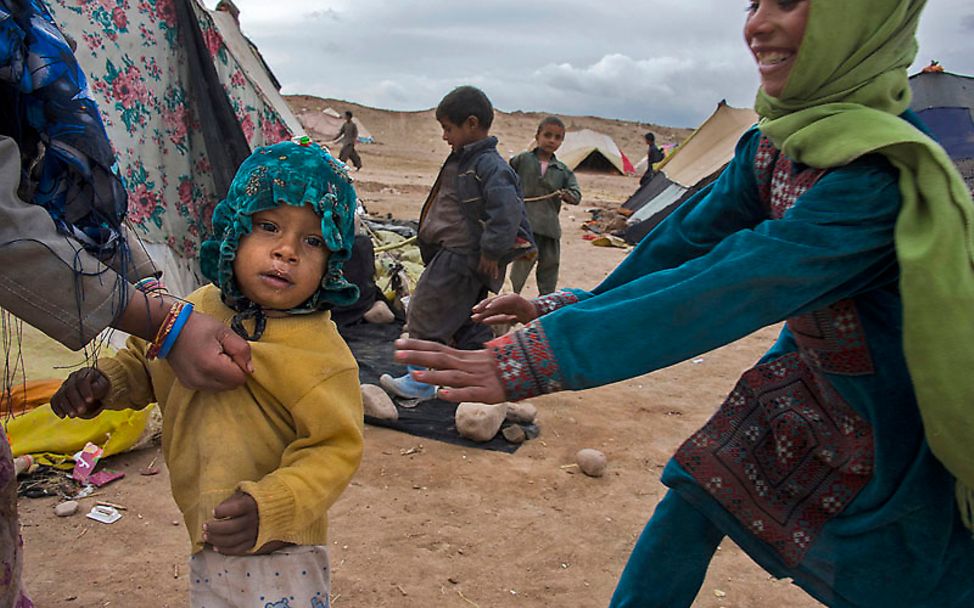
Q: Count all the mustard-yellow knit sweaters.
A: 1